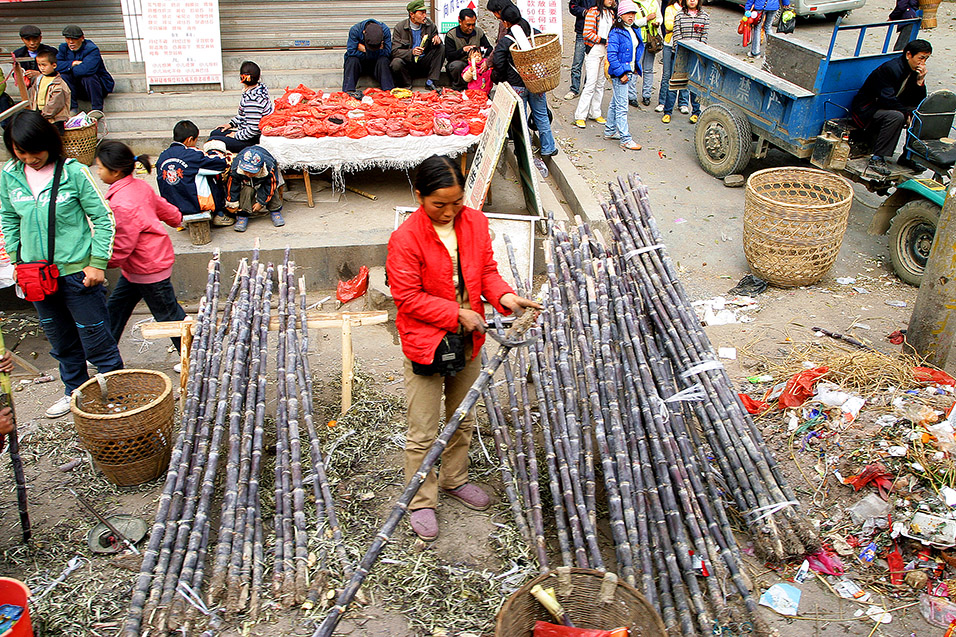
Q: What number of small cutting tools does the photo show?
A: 1